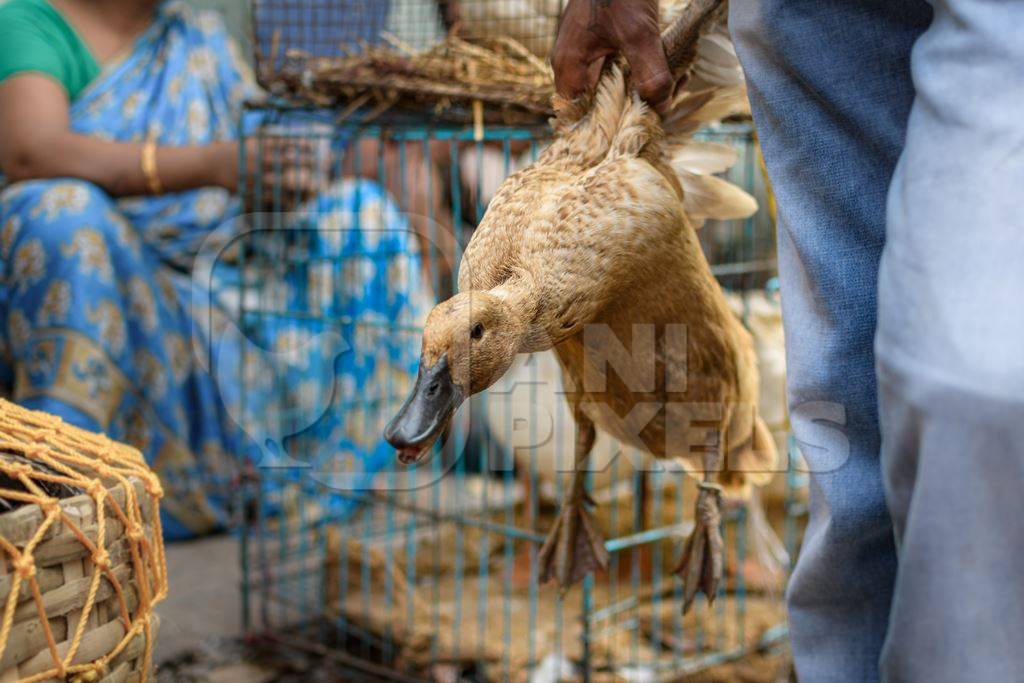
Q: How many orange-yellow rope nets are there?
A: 1